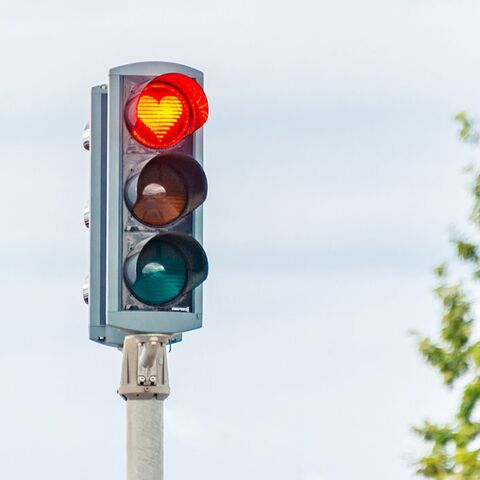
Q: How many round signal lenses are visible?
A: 3